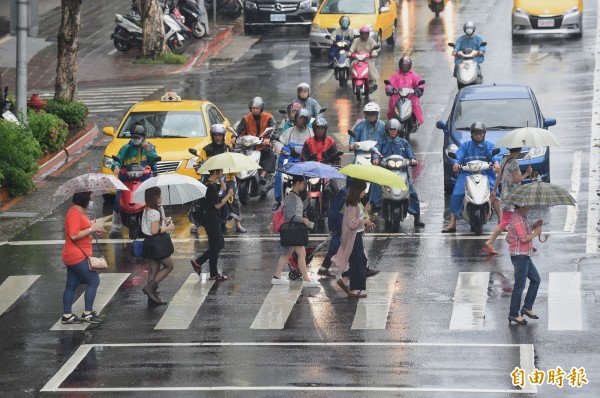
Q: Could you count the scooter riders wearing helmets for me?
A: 14